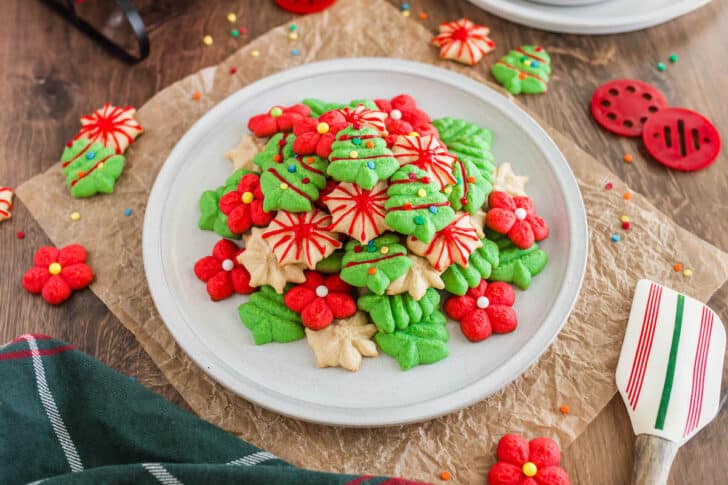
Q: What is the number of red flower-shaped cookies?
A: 11